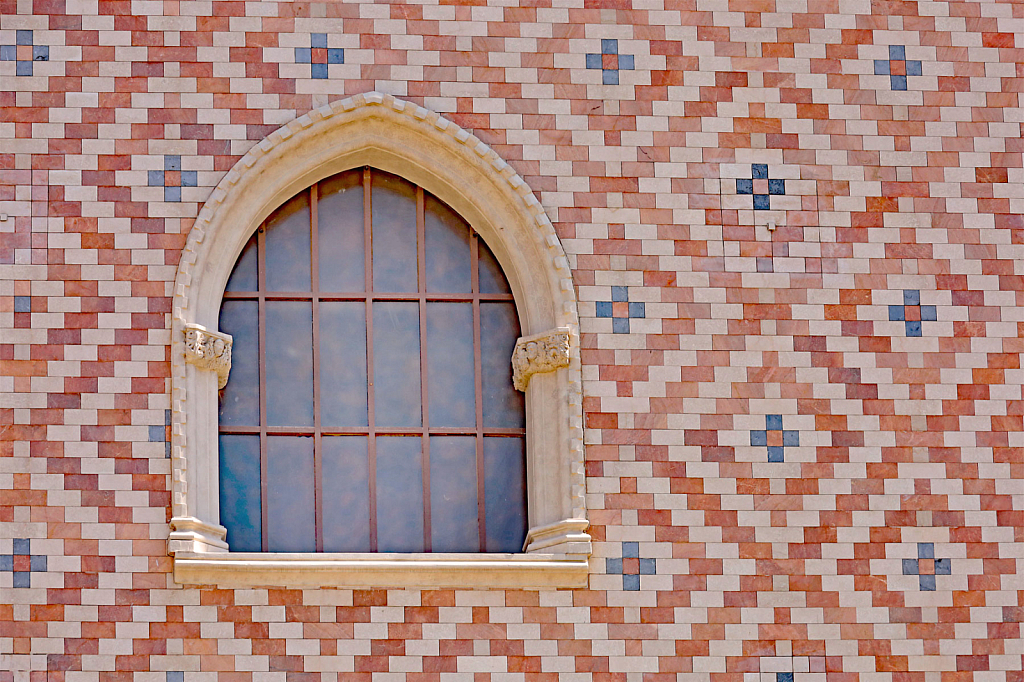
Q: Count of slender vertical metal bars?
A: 5